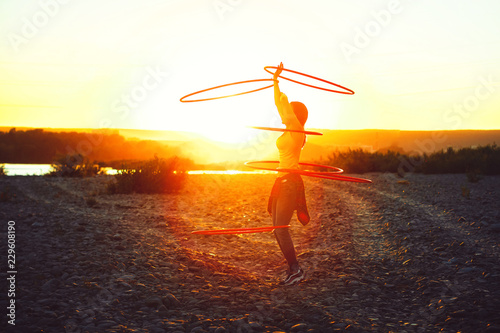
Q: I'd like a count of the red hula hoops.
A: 6